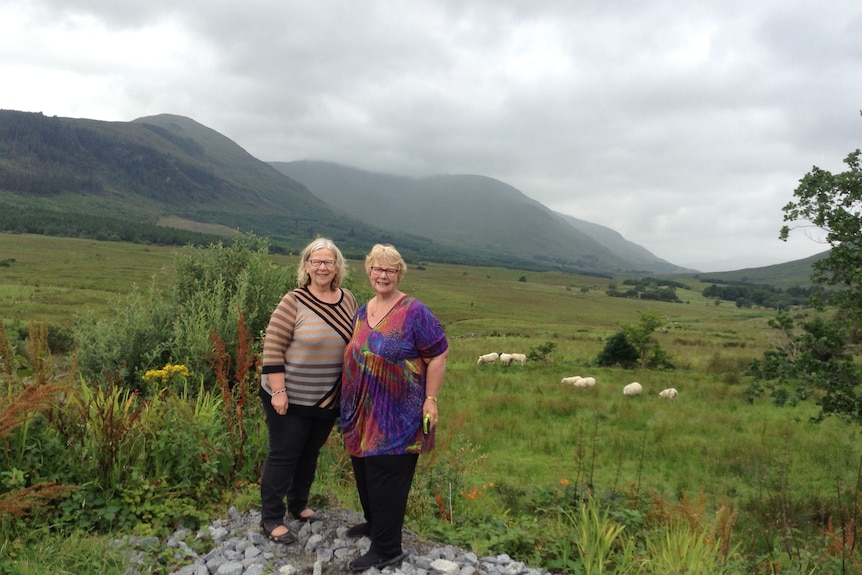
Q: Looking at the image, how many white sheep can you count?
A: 7